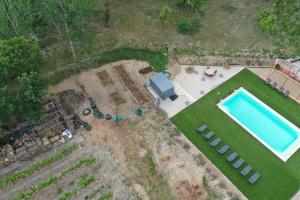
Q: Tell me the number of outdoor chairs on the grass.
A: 8